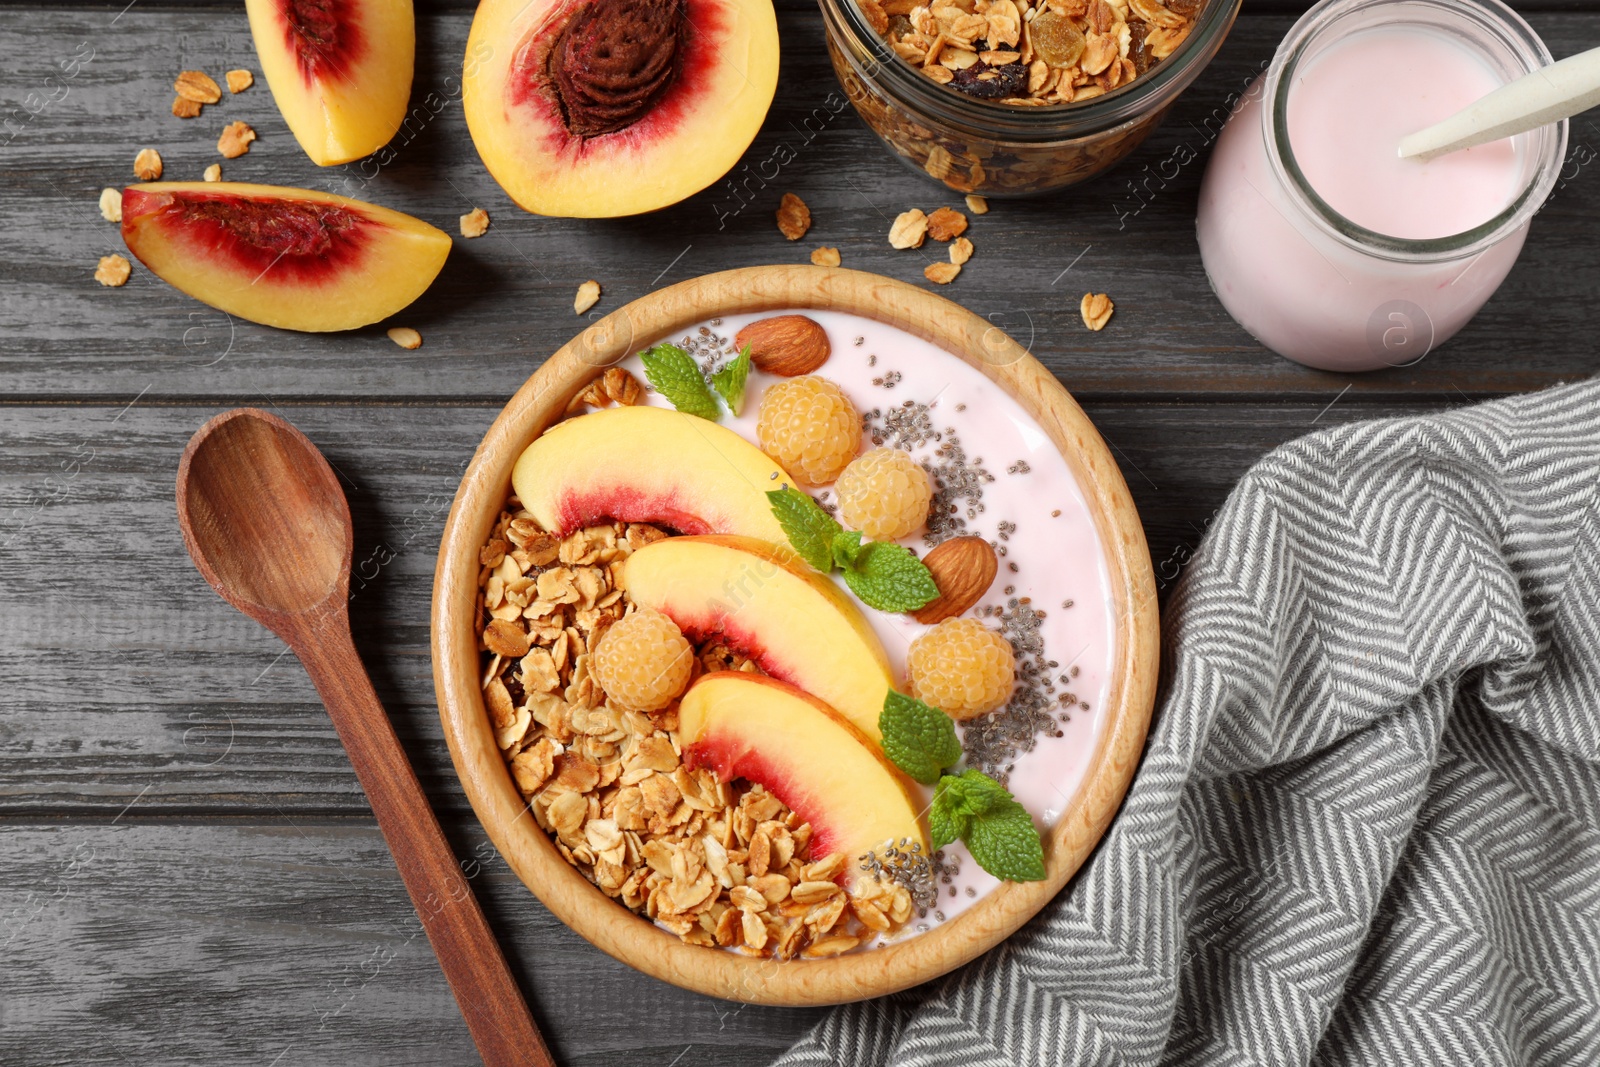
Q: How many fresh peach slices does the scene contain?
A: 5